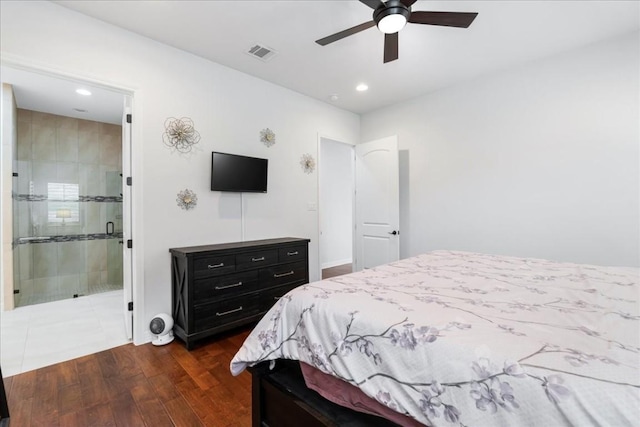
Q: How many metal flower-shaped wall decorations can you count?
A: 4